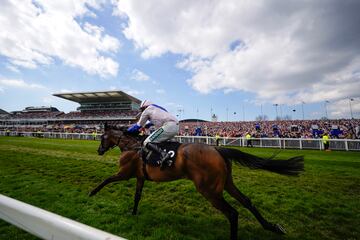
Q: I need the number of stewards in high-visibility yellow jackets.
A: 4